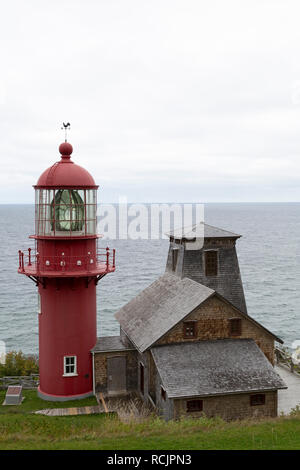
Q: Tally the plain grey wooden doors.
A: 1